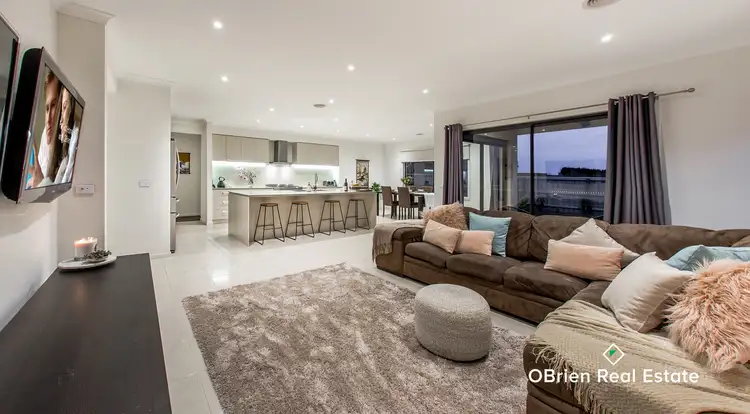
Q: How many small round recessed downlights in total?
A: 14